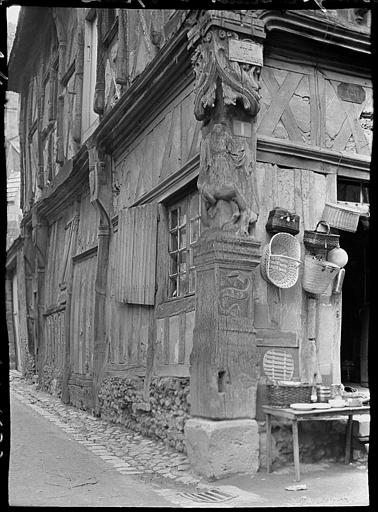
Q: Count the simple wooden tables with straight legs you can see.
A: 1